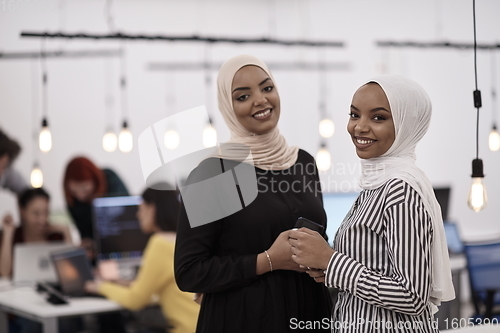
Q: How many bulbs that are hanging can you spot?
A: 10